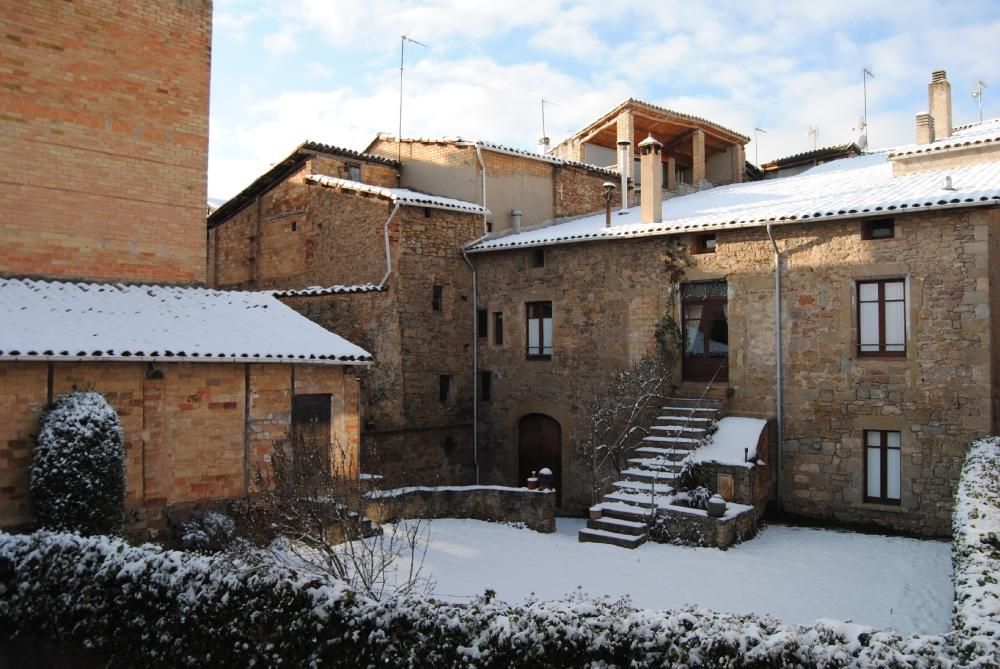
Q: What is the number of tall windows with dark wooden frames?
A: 3